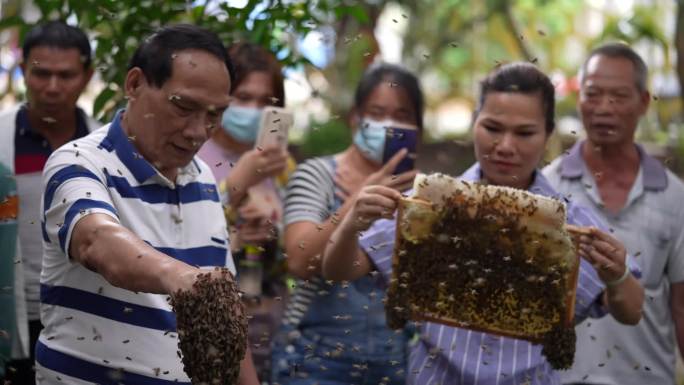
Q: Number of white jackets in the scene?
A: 1